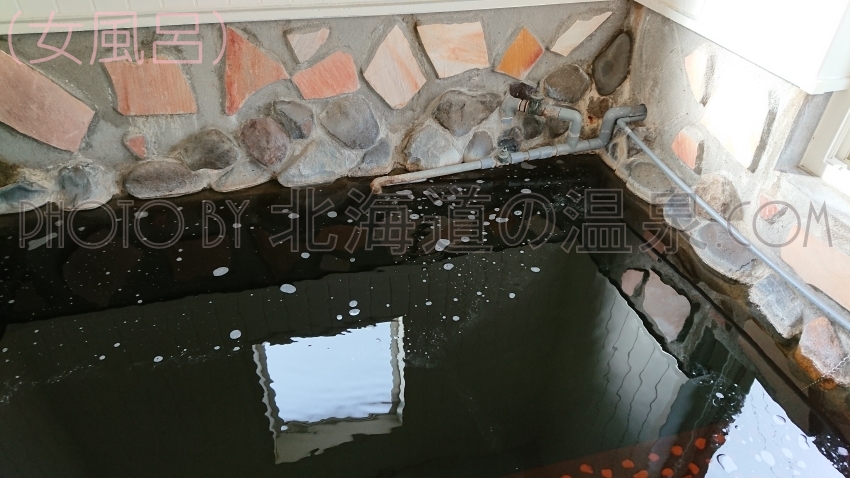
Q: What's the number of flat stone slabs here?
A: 15